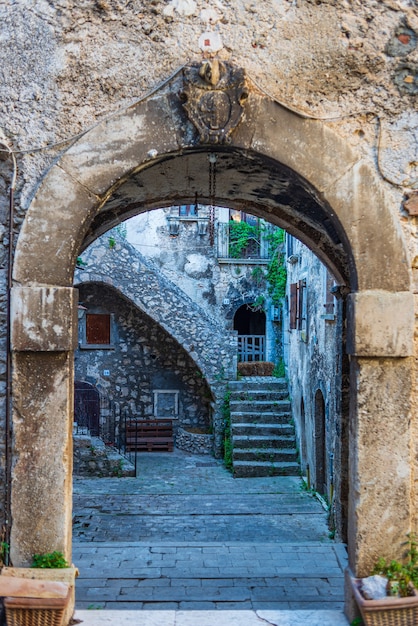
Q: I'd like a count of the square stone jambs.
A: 2